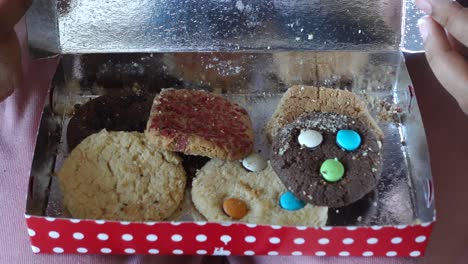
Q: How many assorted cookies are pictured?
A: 6